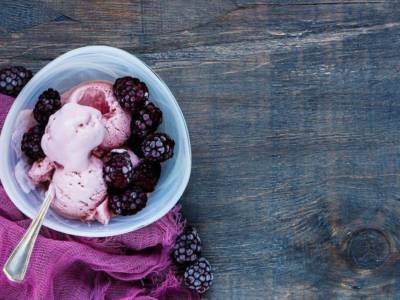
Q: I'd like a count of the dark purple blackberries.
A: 11